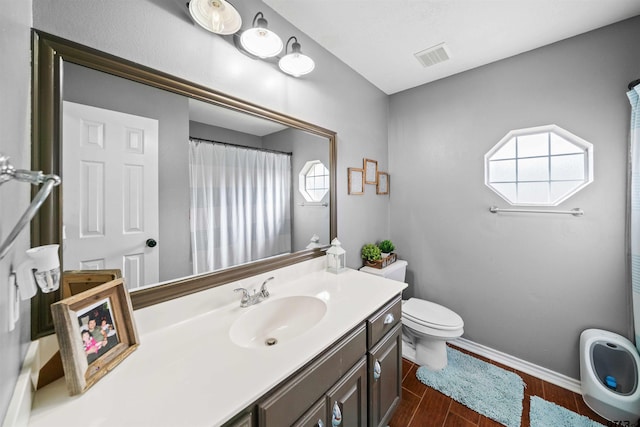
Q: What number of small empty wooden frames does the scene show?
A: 3